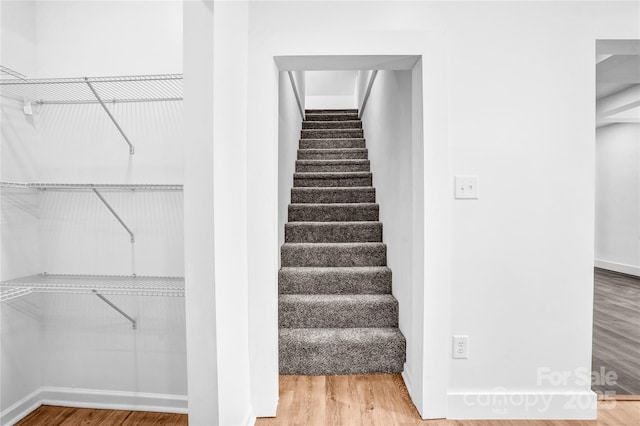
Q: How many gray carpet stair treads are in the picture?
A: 15